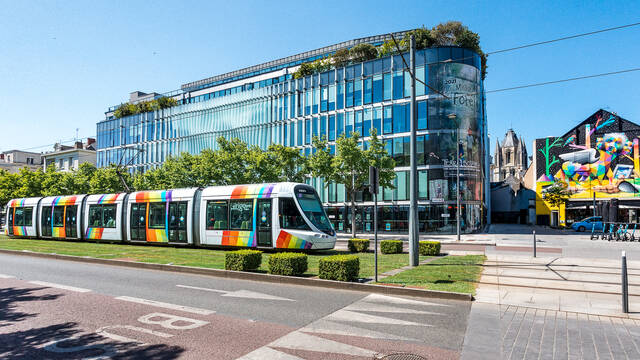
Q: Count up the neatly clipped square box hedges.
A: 6